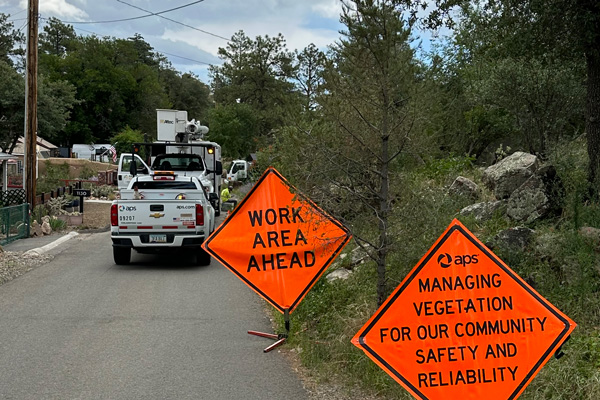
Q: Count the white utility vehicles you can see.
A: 3